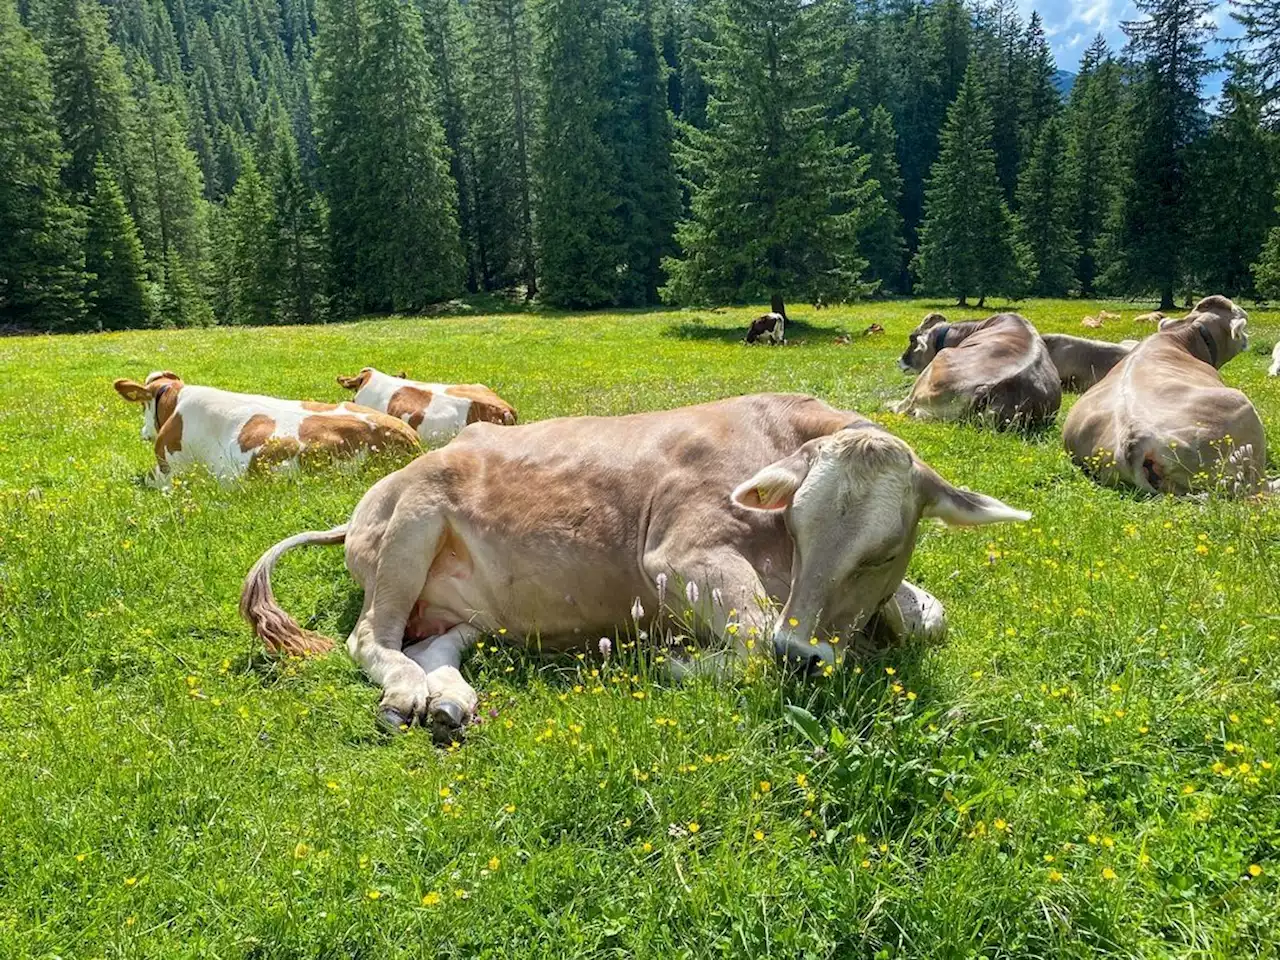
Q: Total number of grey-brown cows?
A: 4